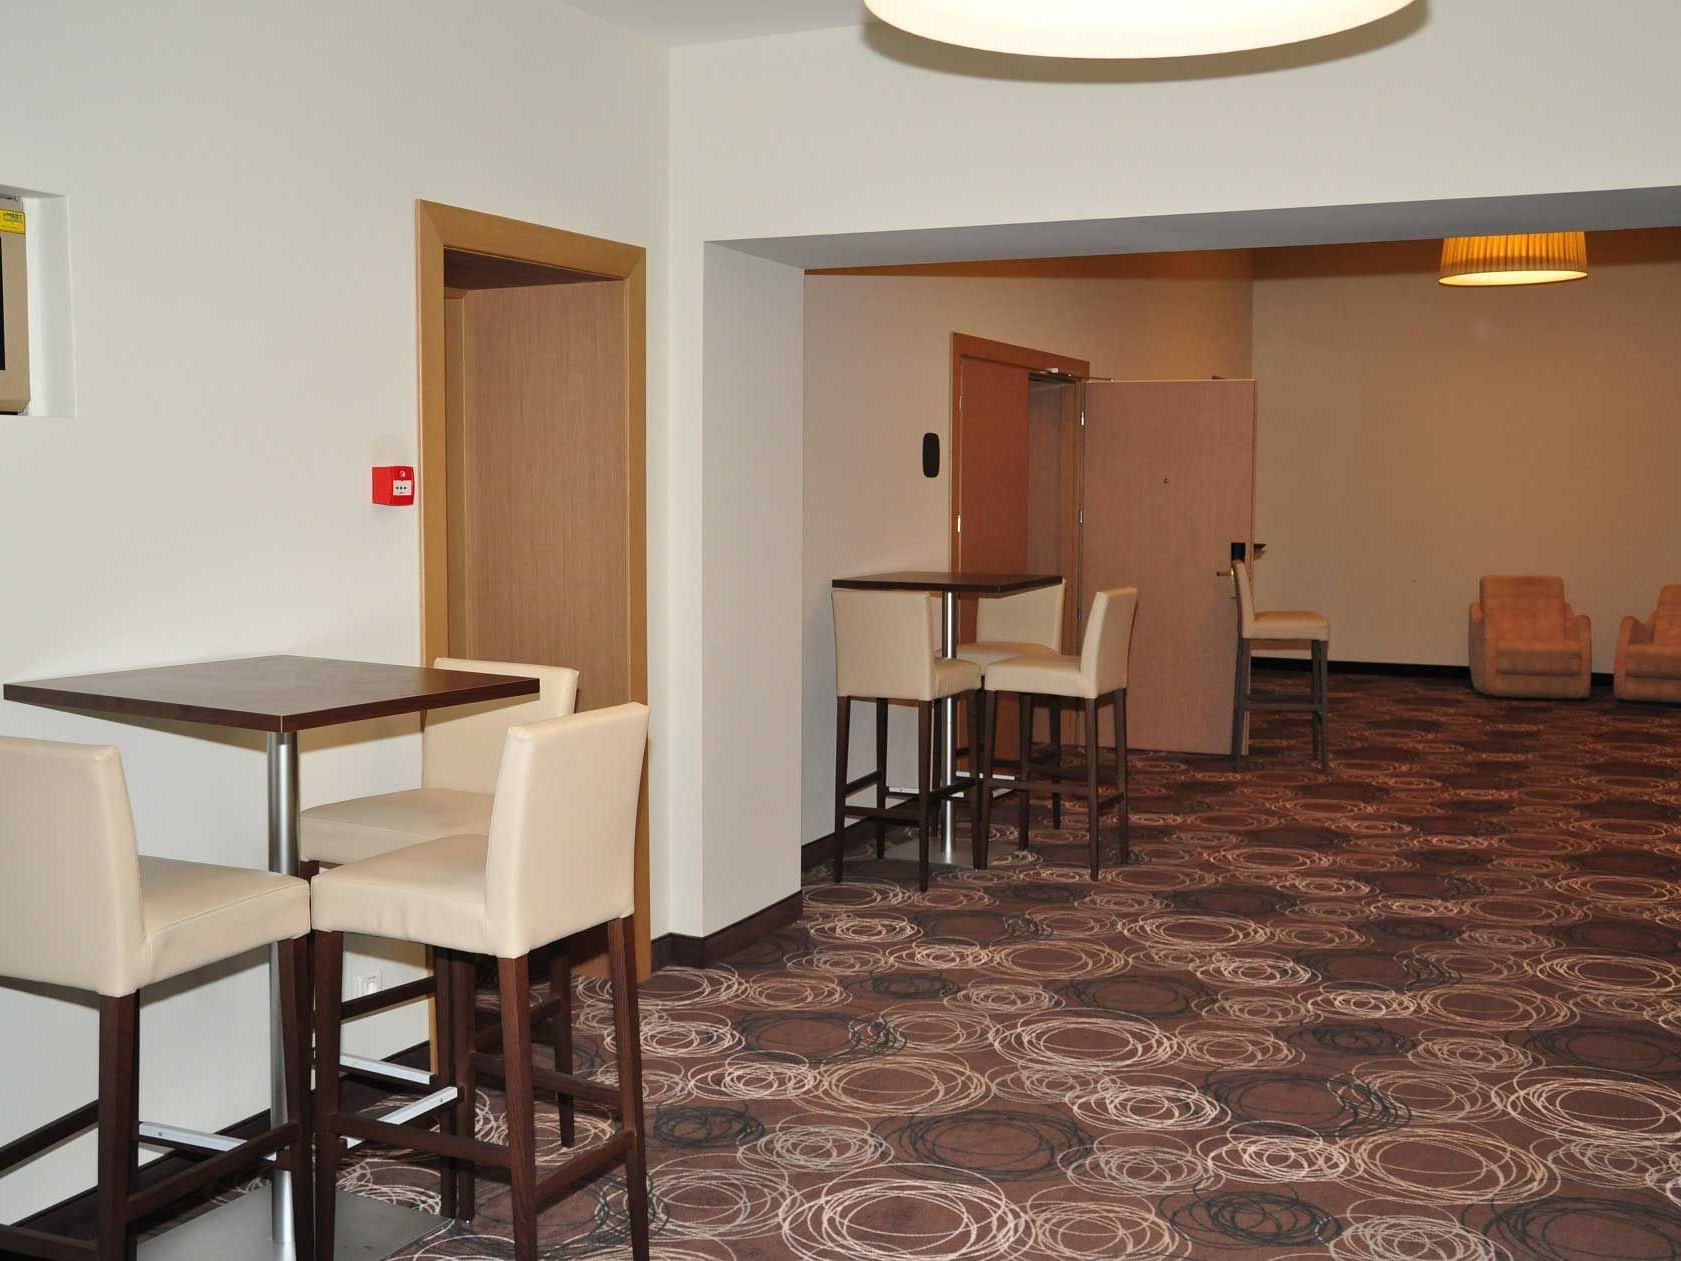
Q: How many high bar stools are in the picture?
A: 7